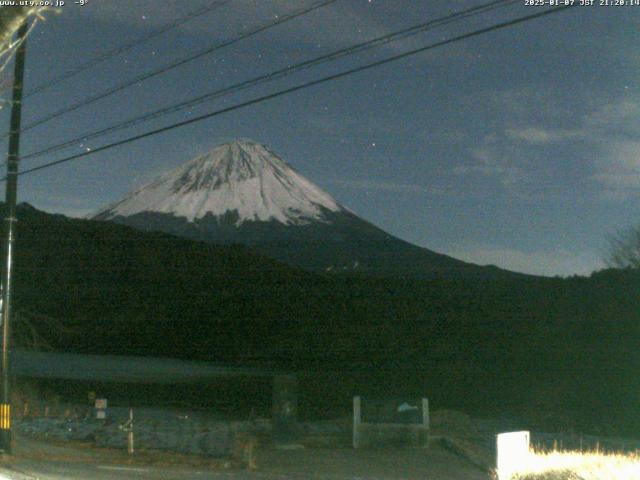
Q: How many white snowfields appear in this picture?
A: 1